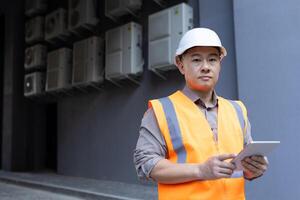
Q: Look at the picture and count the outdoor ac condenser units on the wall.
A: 11